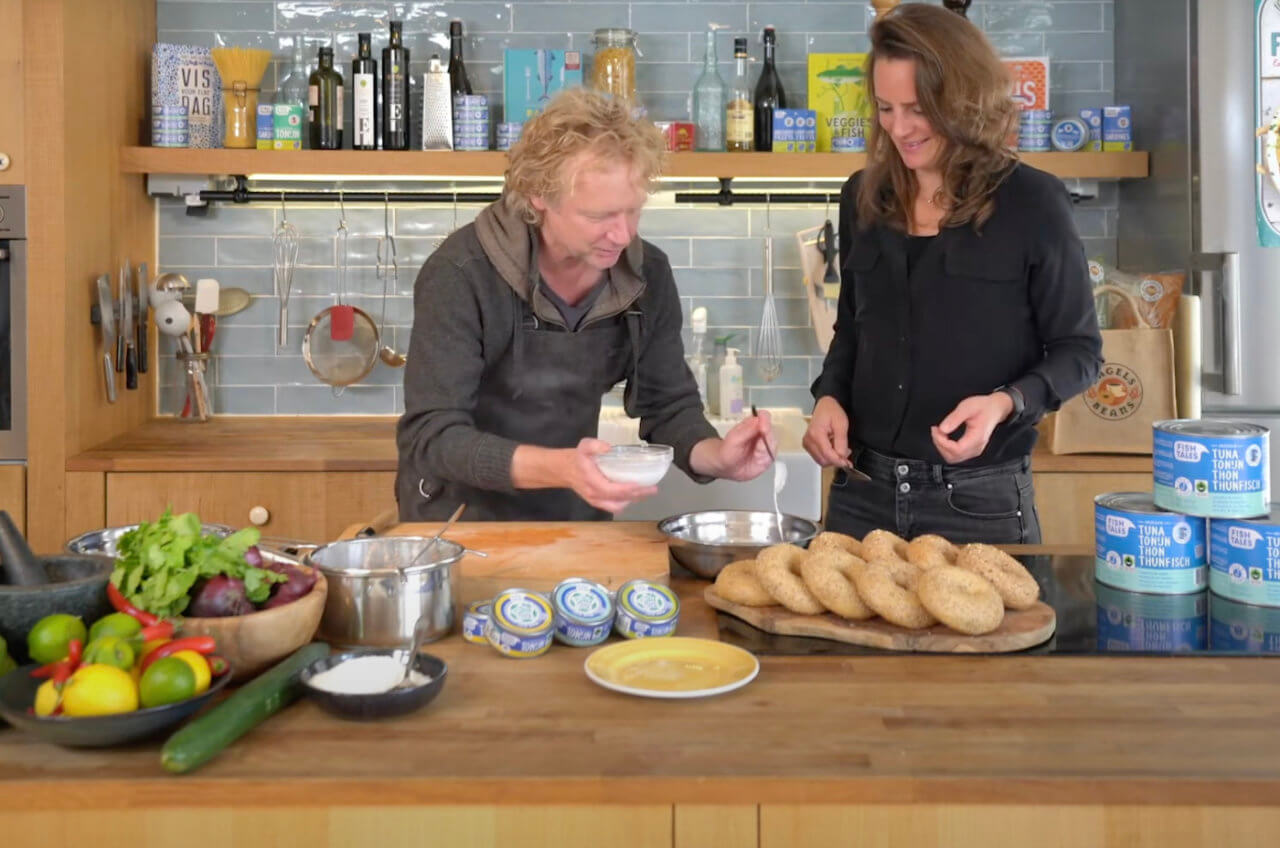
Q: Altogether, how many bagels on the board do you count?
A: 9